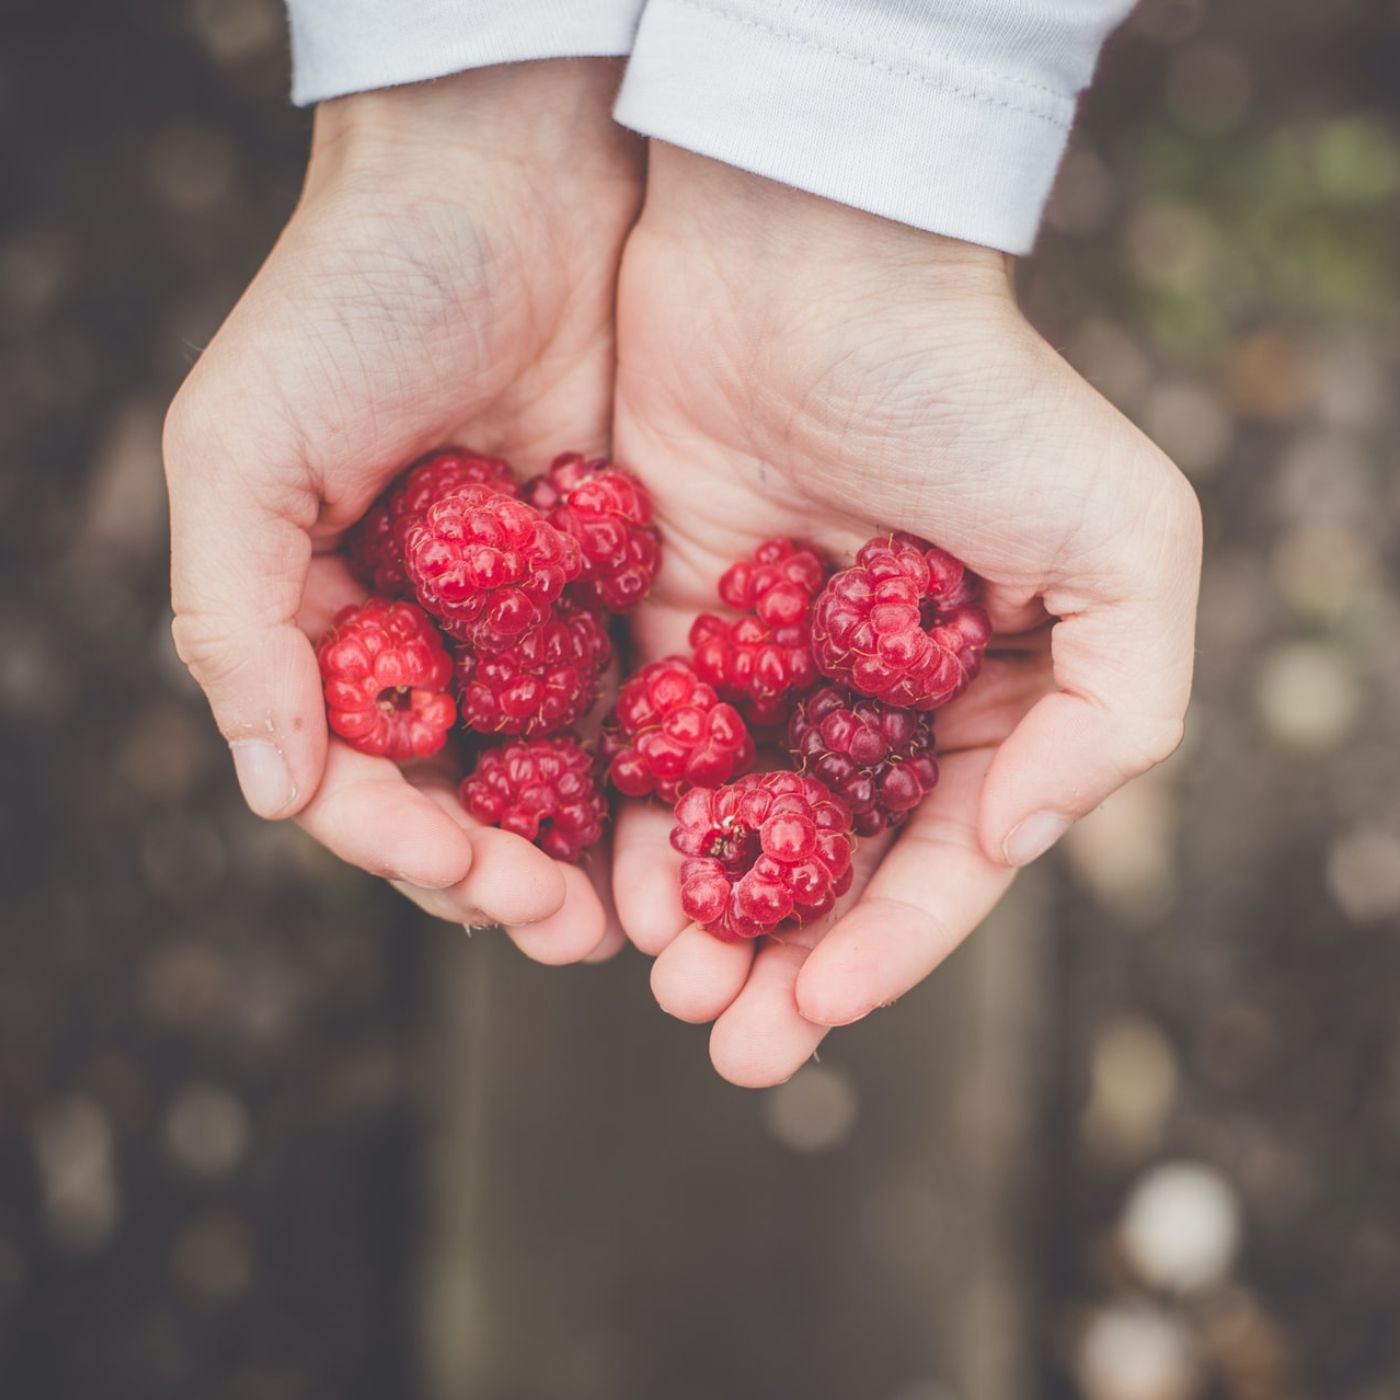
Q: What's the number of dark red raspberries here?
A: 1